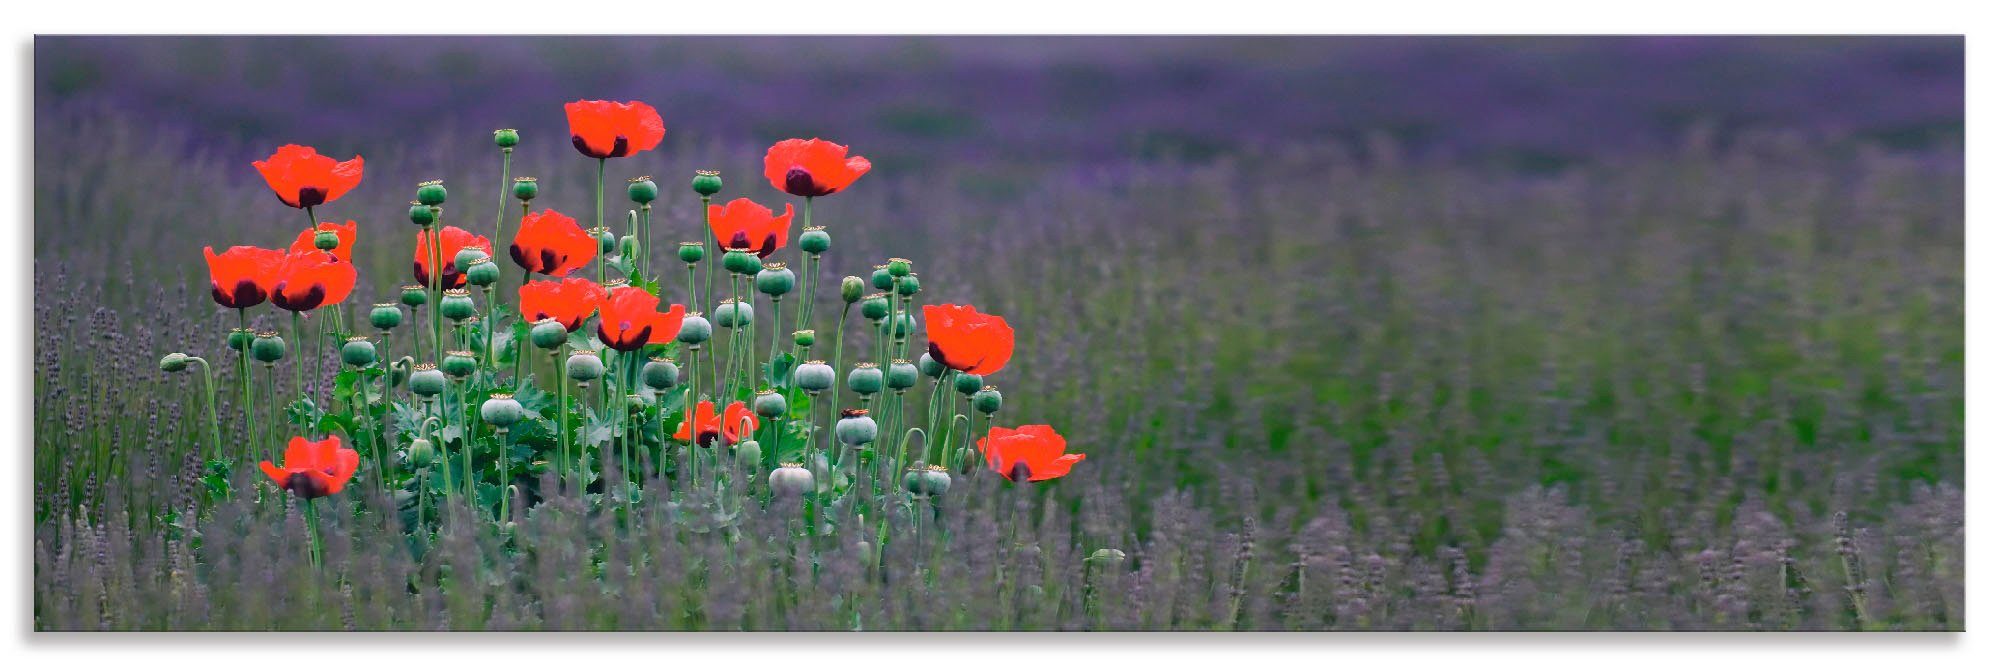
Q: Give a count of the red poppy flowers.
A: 15